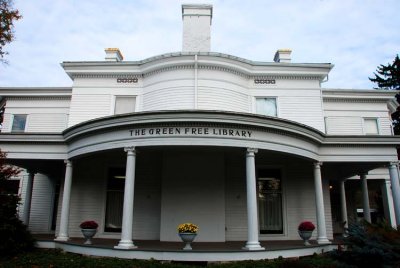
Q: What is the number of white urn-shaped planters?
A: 3